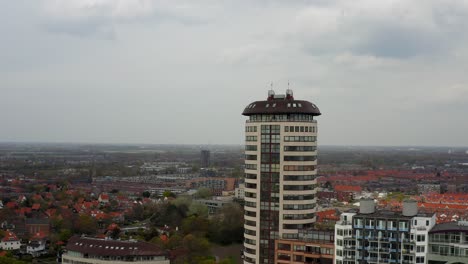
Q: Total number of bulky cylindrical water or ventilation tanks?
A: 2